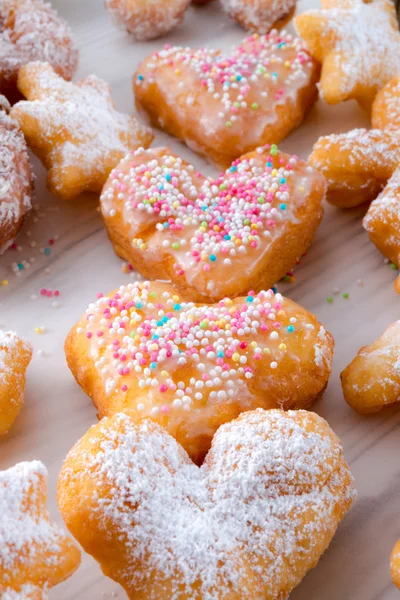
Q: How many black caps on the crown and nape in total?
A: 0